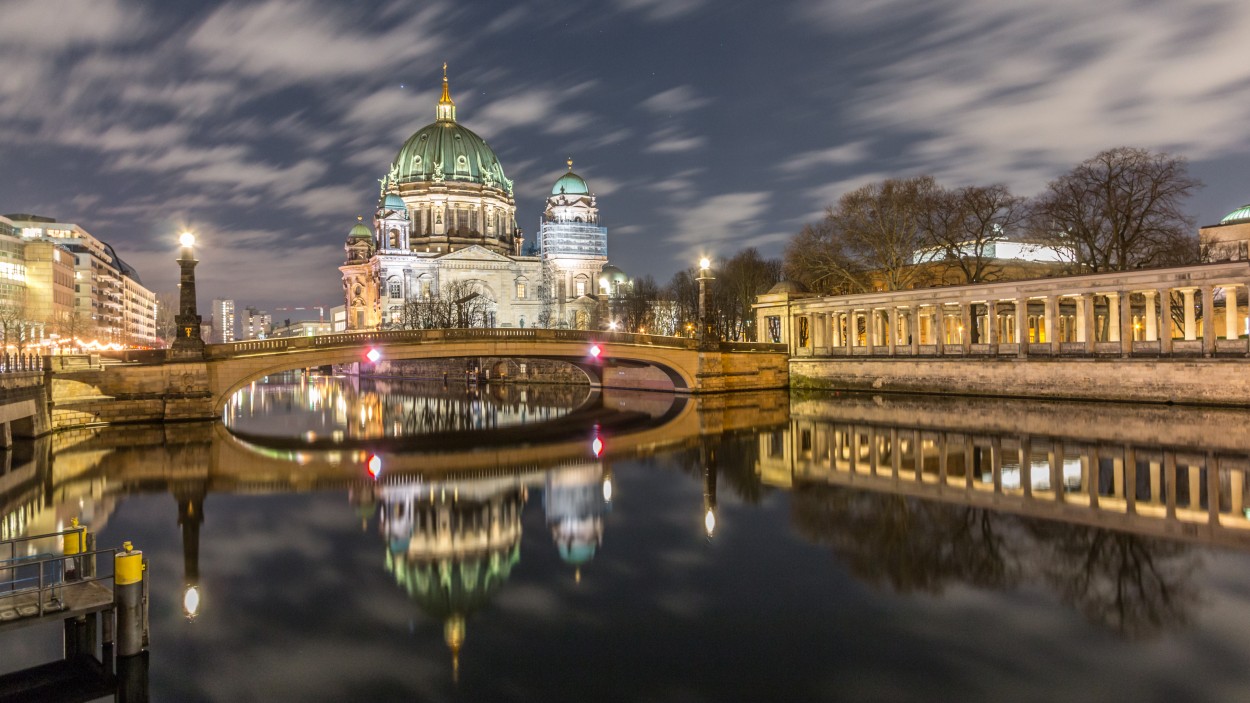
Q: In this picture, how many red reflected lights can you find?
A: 2